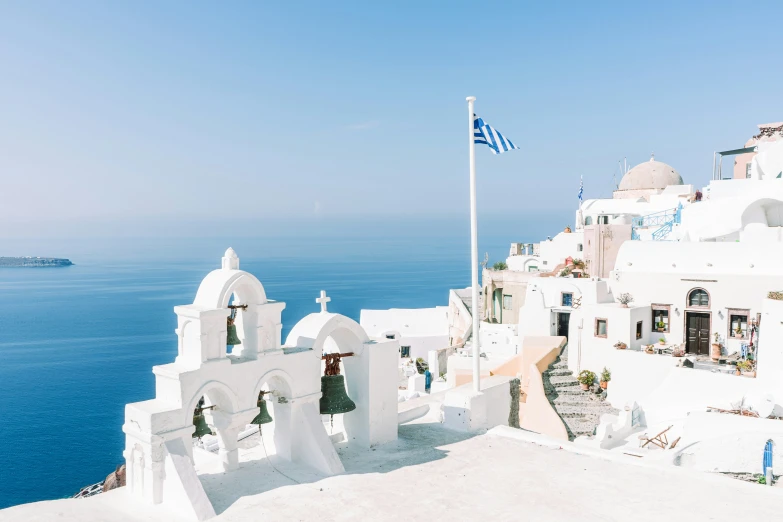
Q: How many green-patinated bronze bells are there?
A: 4